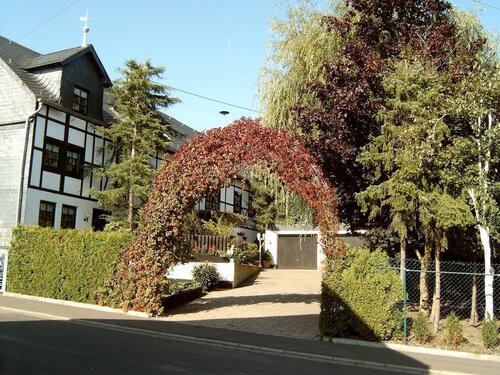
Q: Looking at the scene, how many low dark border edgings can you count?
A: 1